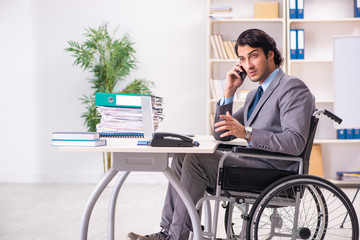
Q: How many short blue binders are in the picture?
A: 3